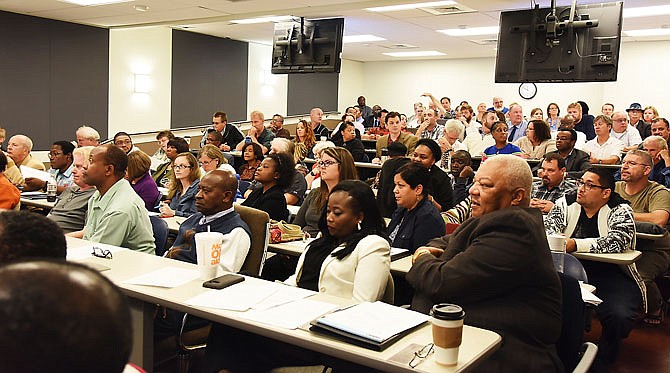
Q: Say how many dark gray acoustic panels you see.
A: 3